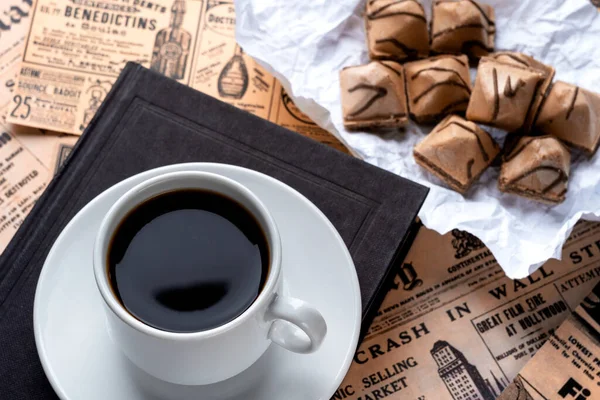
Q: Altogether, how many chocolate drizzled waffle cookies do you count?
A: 9